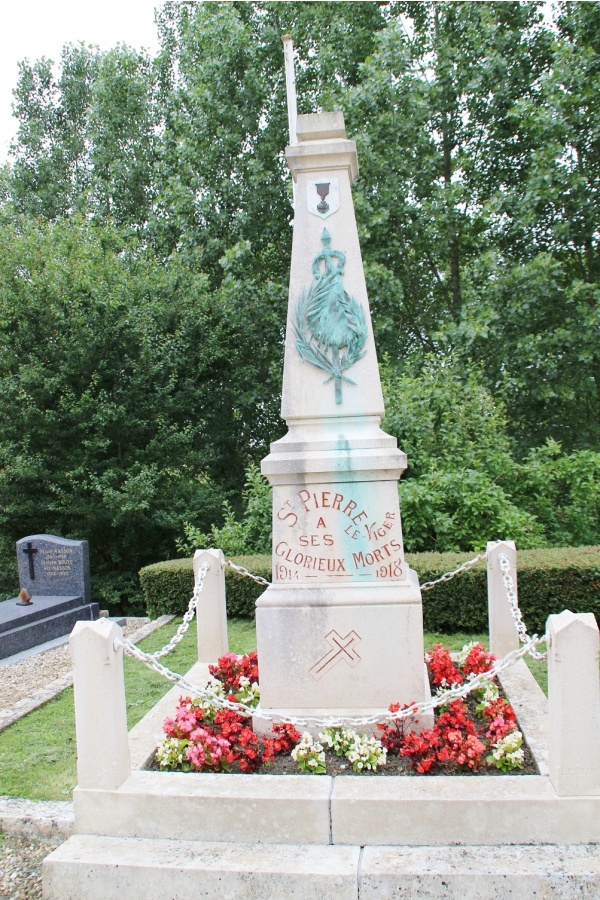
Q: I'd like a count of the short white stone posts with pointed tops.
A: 4